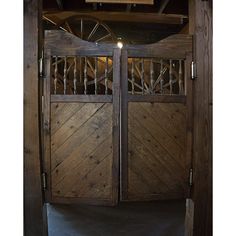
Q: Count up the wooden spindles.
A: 12